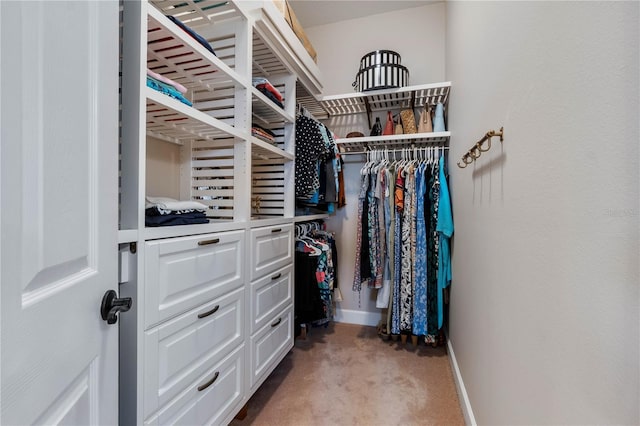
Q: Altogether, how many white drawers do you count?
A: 6